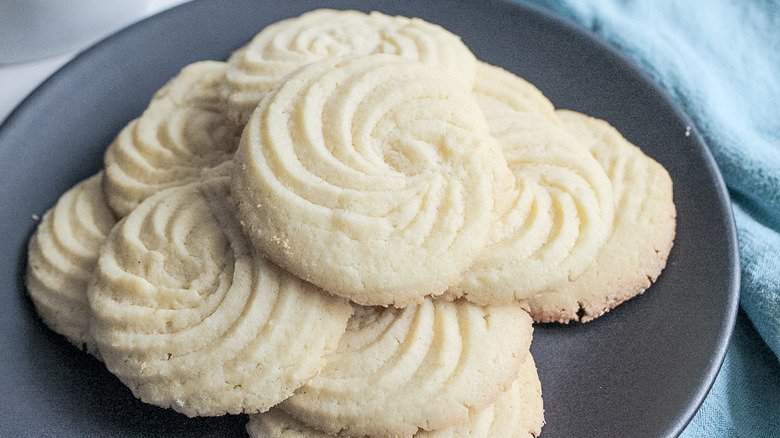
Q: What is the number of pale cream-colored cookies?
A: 10